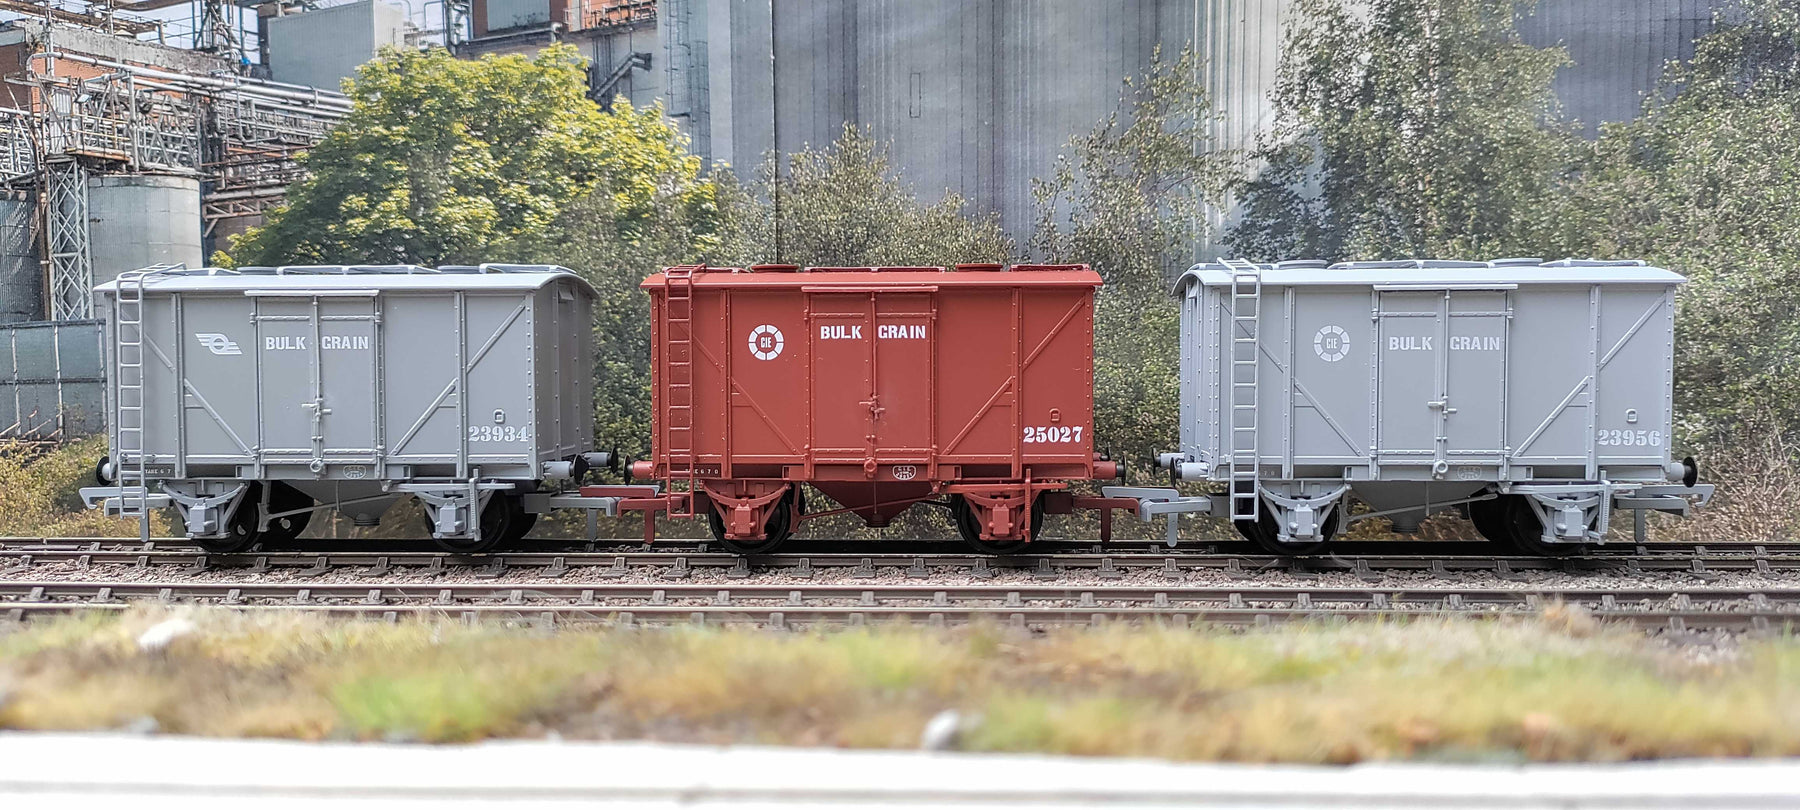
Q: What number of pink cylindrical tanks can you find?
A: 0